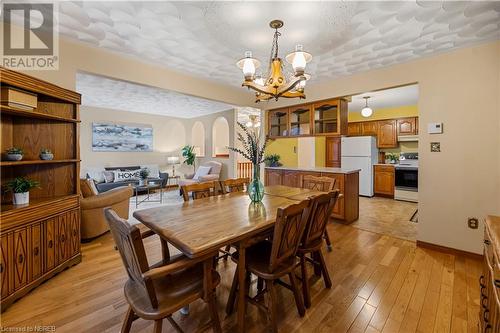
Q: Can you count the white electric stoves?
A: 1